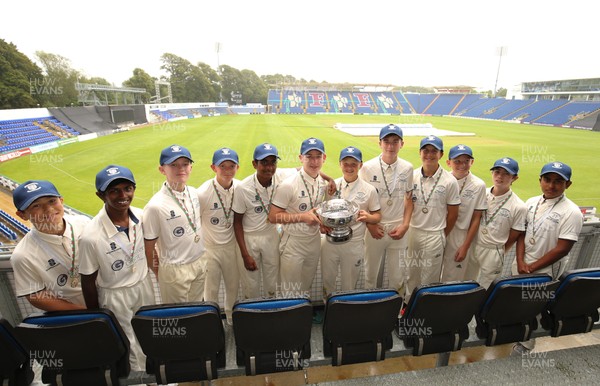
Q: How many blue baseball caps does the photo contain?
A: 12